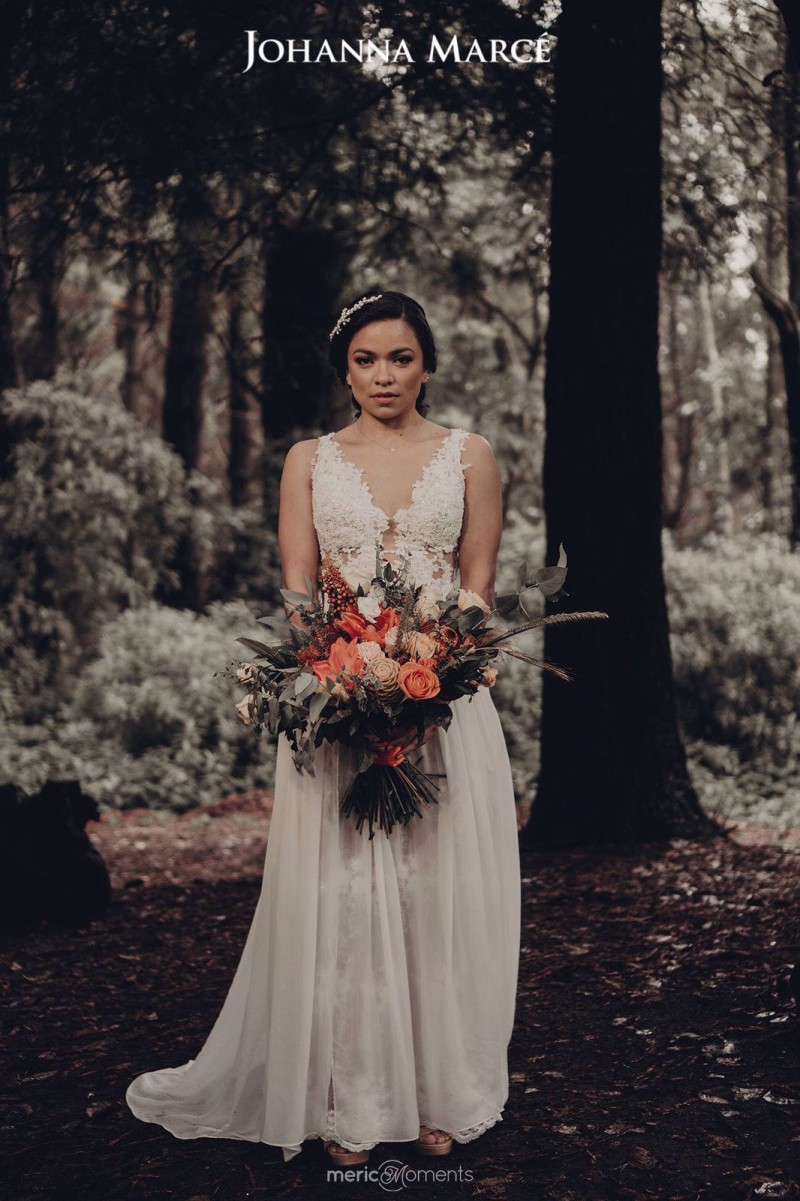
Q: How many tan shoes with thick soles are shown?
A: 2